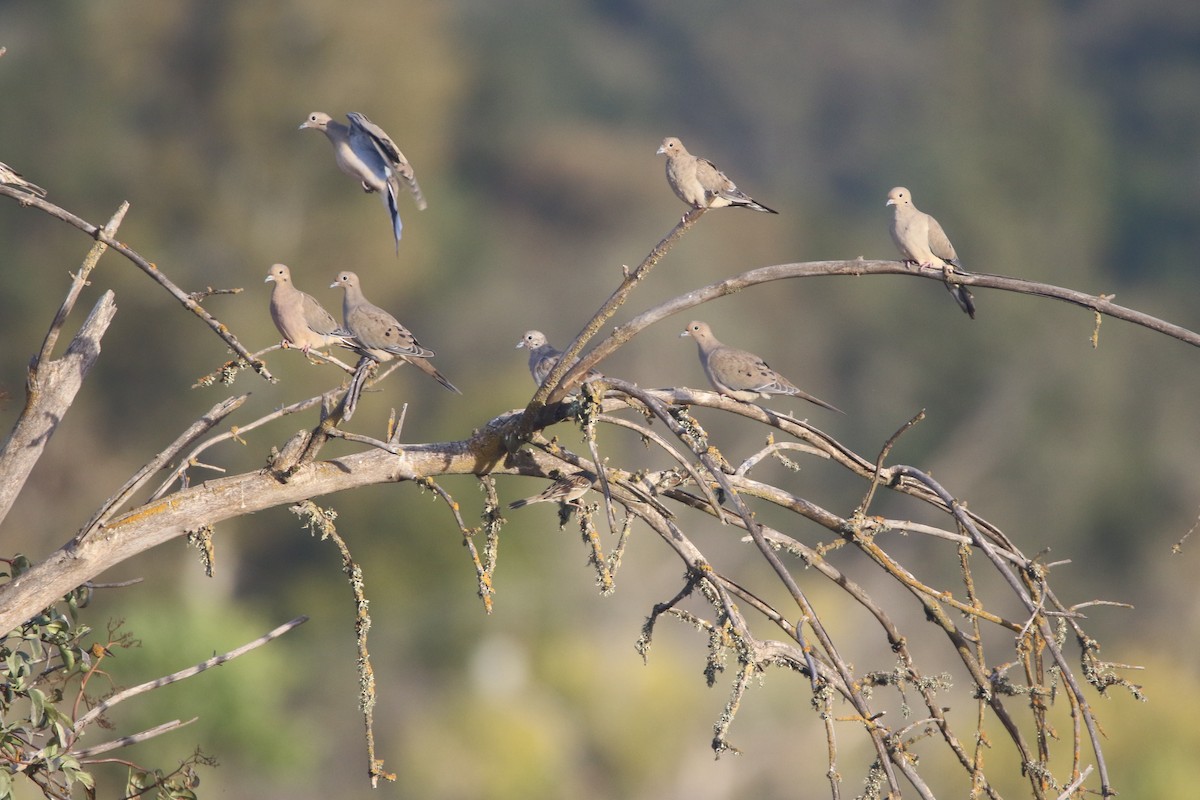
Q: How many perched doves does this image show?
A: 6